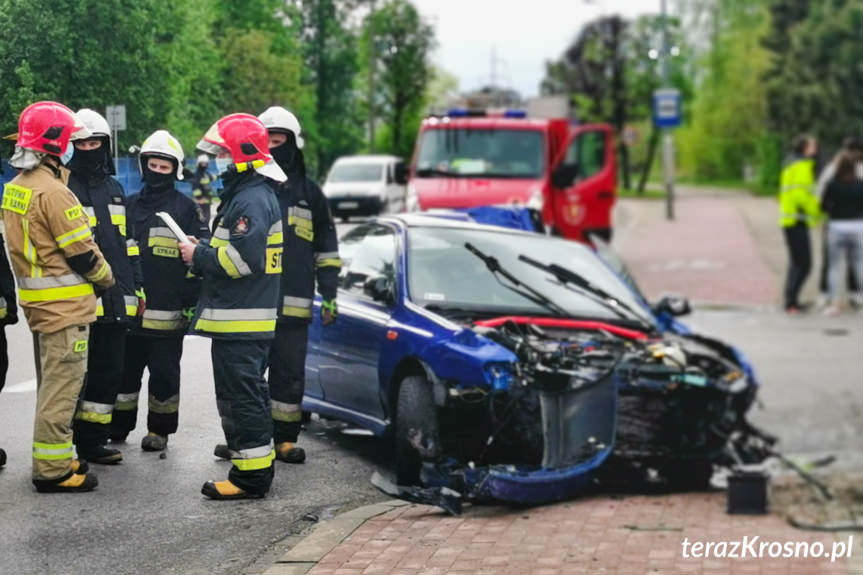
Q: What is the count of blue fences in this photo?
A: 1